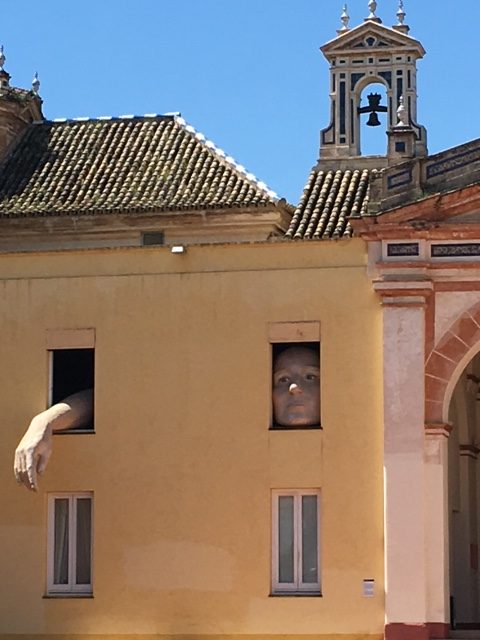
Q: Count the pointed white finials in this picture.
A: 6